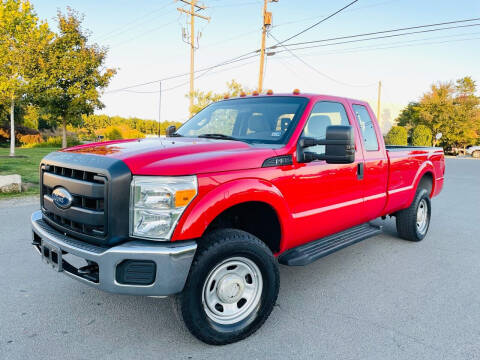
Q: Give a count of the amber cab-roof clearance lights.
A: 5